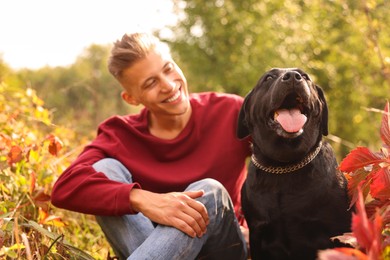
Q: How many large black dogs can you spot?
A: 1